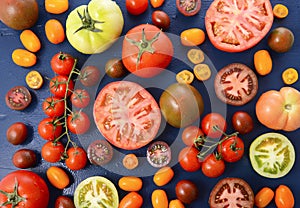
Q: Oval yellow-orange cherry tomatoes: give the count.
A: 15